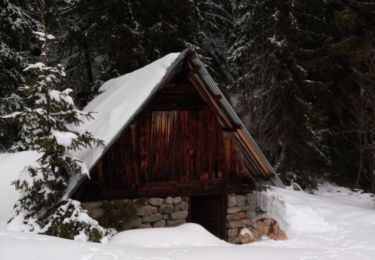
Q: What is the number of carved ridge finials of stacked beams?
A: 0